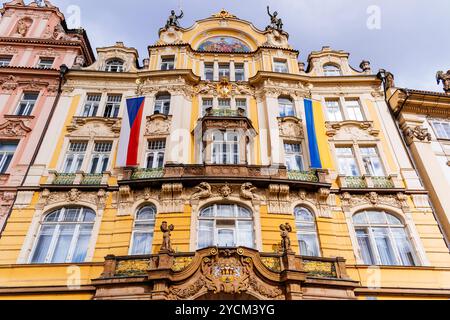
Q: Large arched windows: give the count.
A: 3